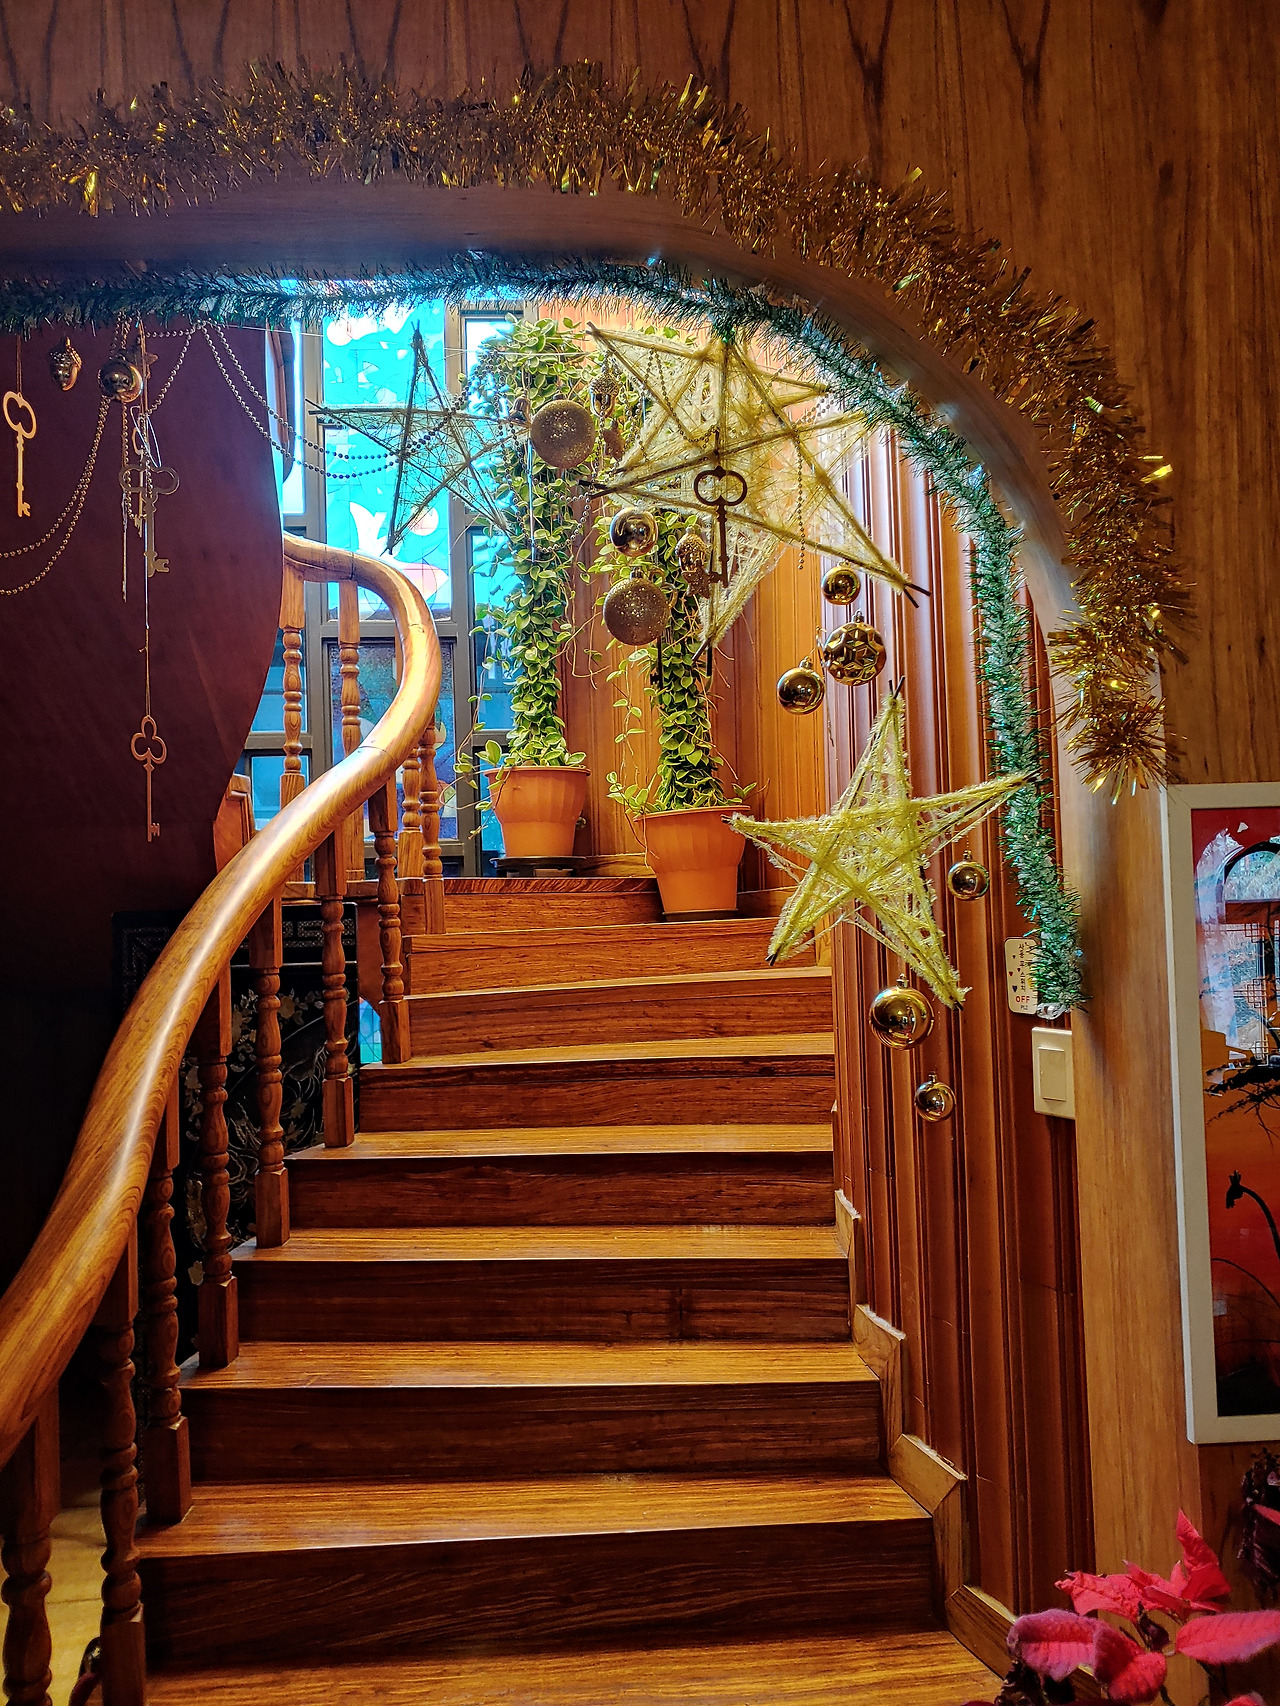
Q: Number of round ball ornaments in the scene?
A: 10